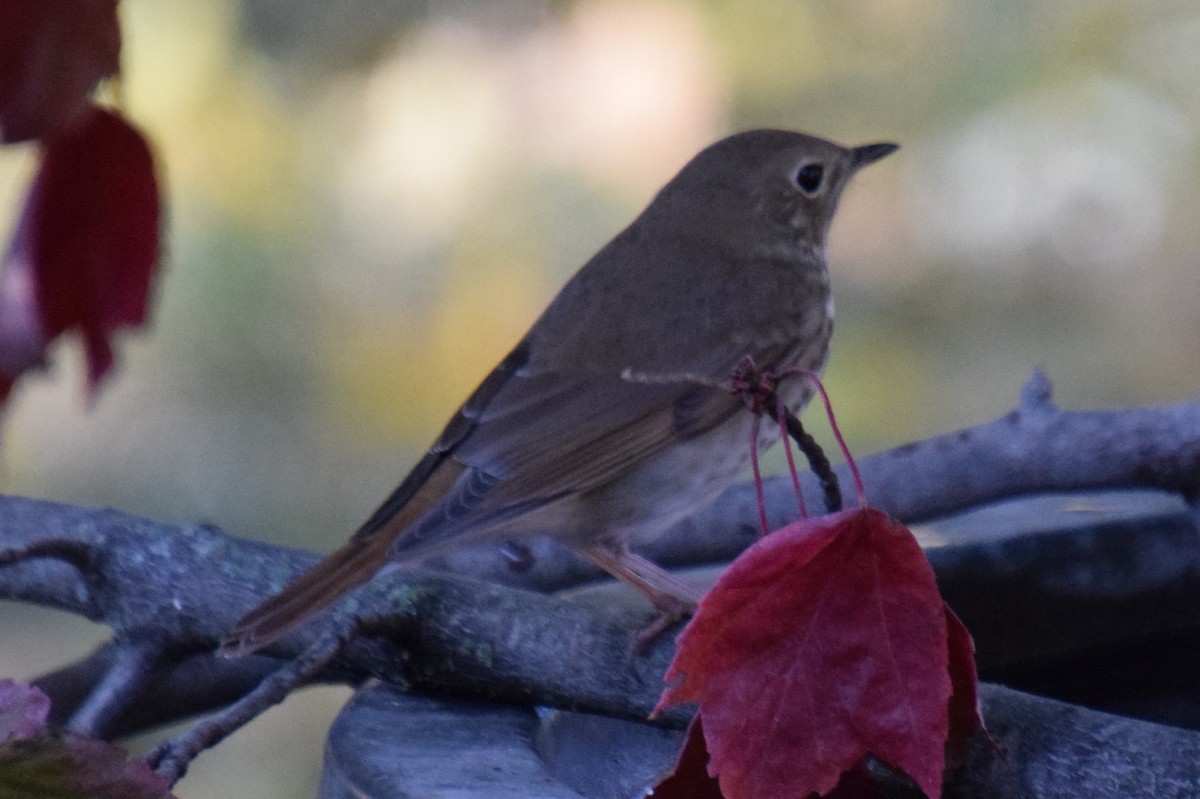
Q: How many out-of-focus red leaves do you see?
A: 2